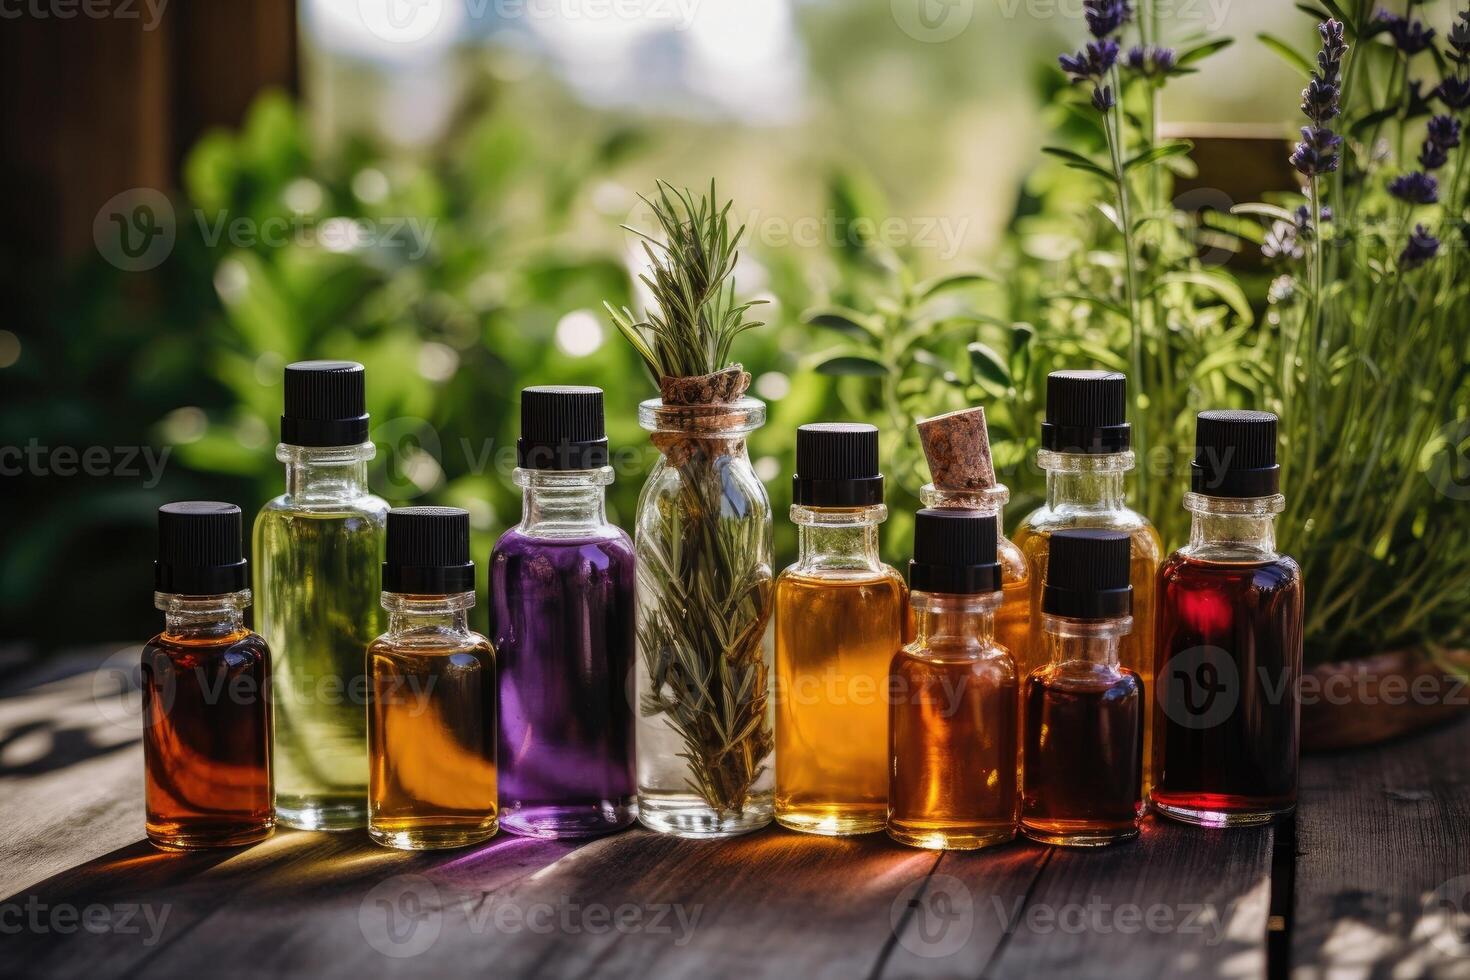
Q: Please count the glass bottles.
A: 11